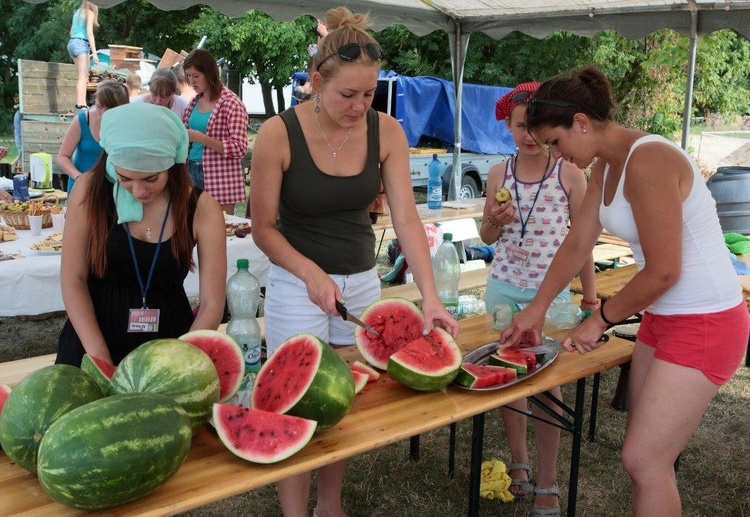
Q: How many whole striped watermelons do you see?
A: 3